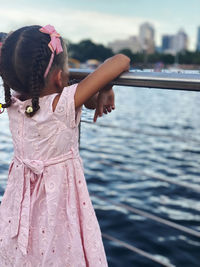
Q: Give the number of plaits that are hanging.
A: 2